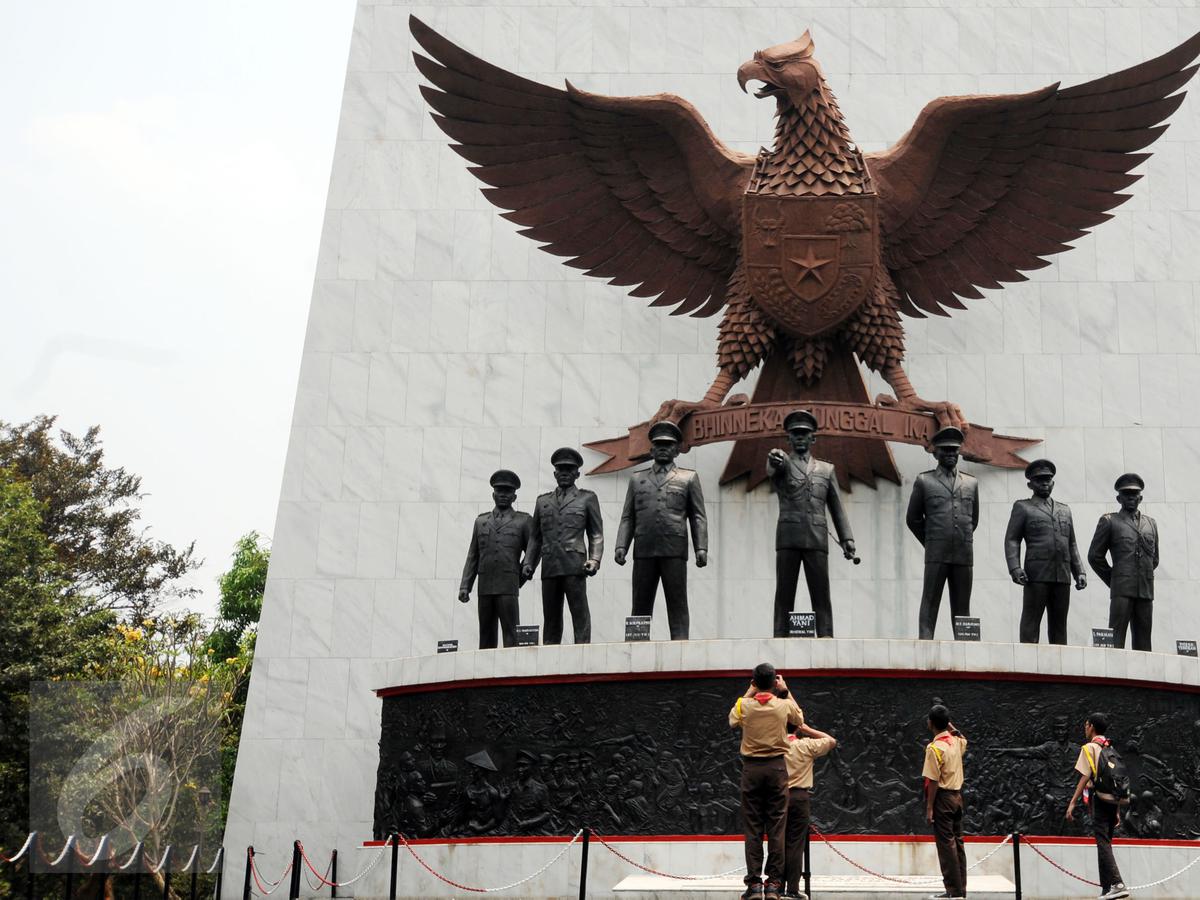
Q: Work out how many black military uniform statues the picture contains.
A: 7